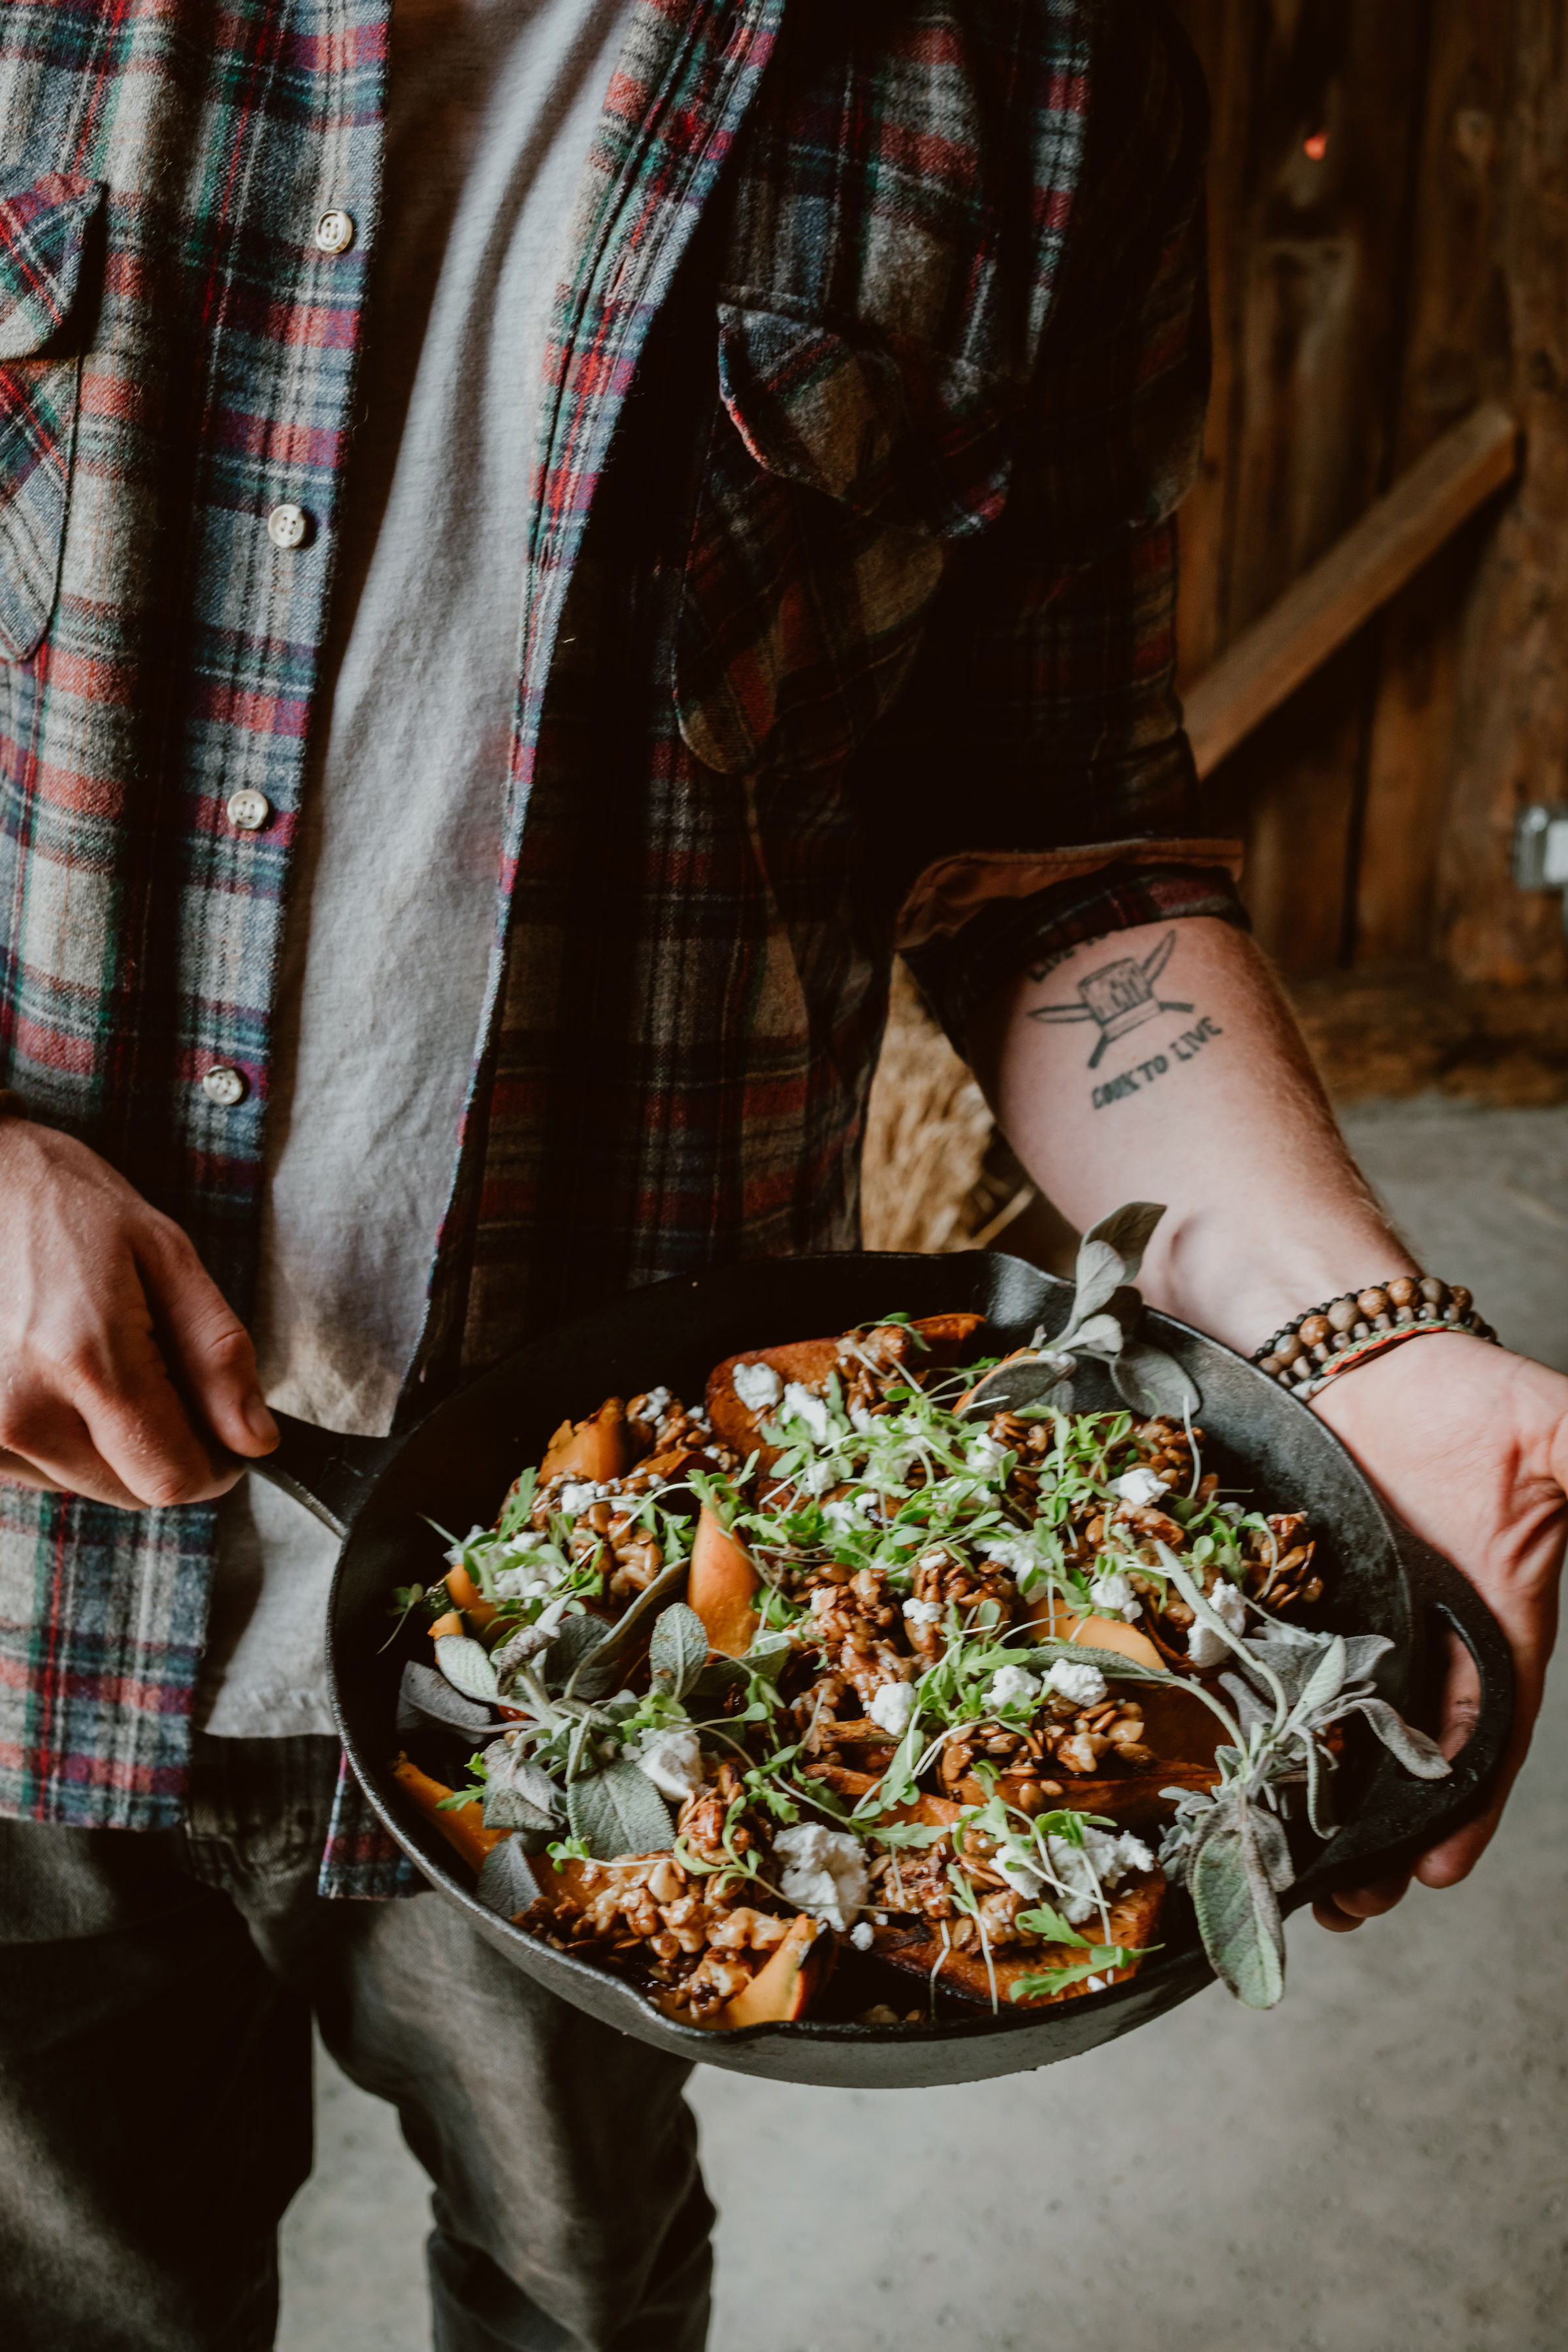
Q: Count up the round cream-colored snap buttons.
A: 4